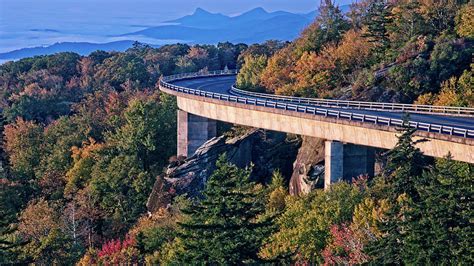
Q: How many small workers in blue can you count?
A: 0